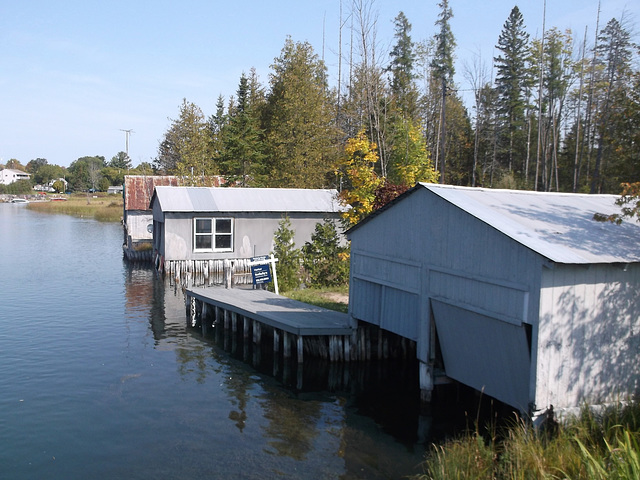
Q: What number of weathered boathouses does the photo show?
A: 3